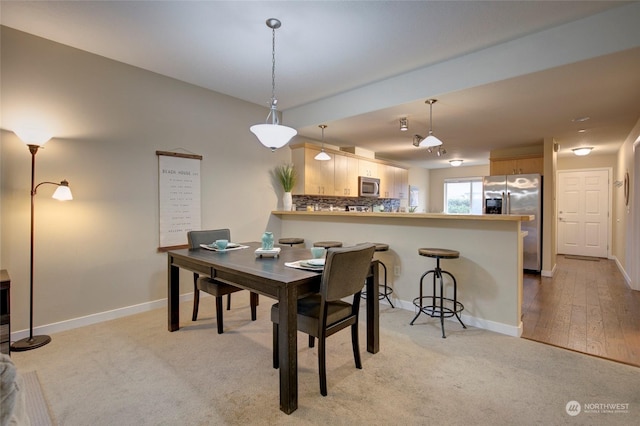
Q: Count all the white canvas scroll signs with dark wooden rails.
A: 1